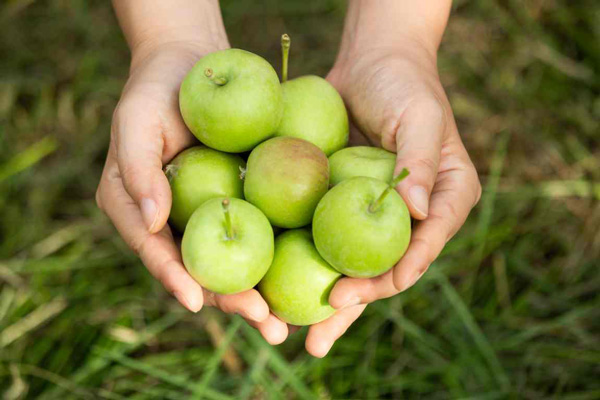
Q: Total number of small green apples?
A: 8